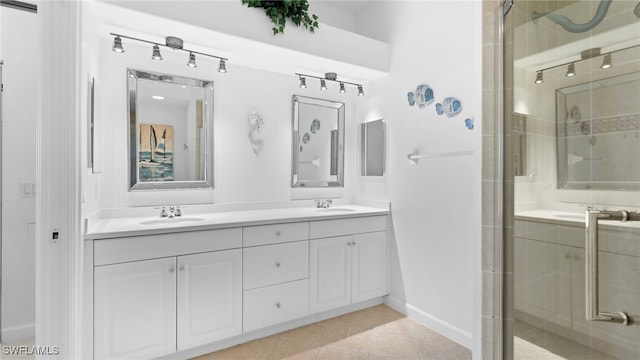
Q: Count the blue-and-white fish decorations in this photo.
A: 3